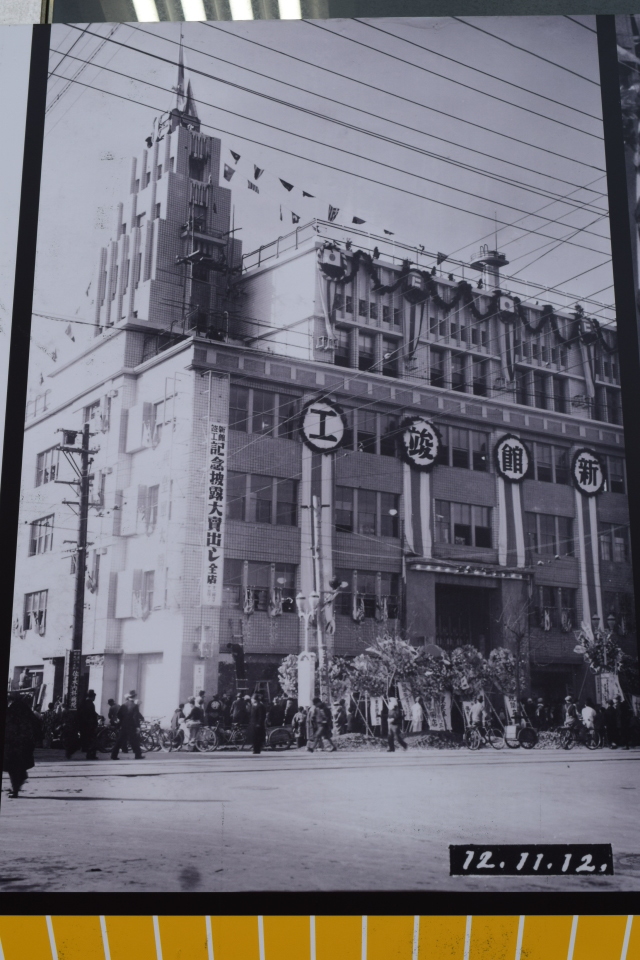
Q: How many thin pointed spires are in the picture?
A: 2